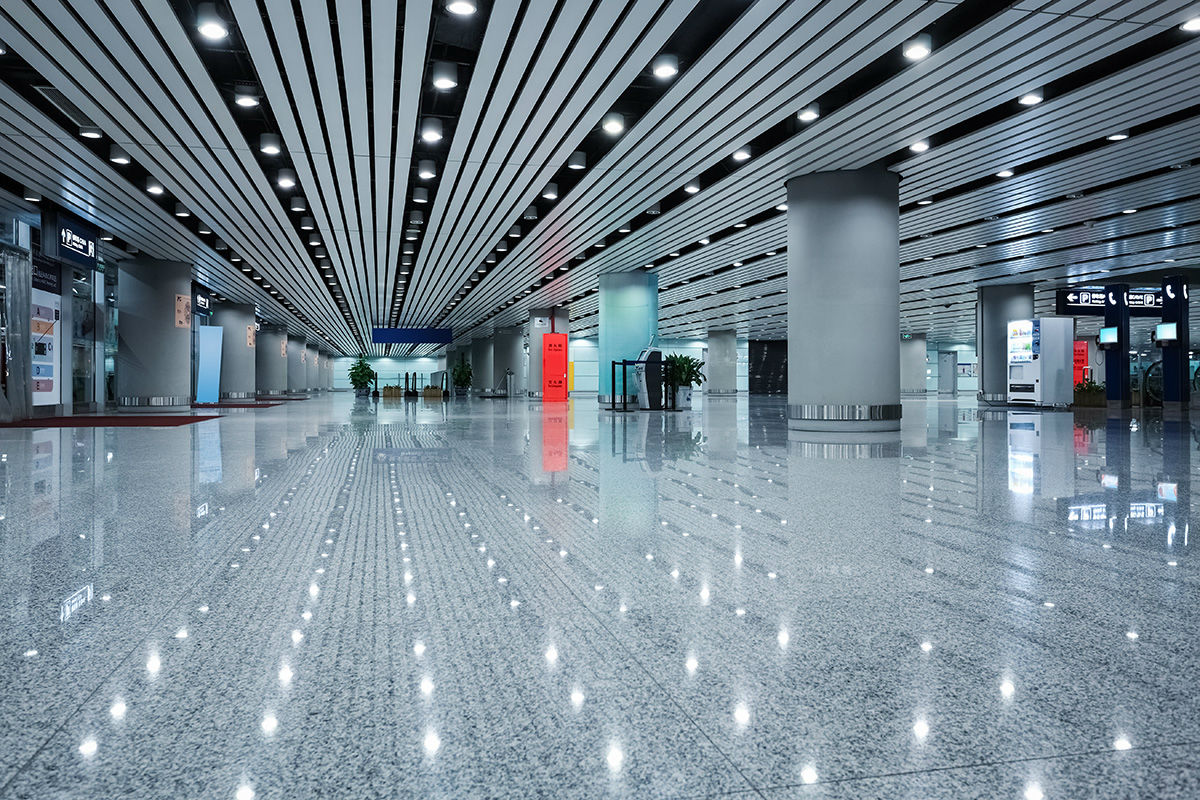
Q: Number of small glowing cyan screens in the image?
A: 2